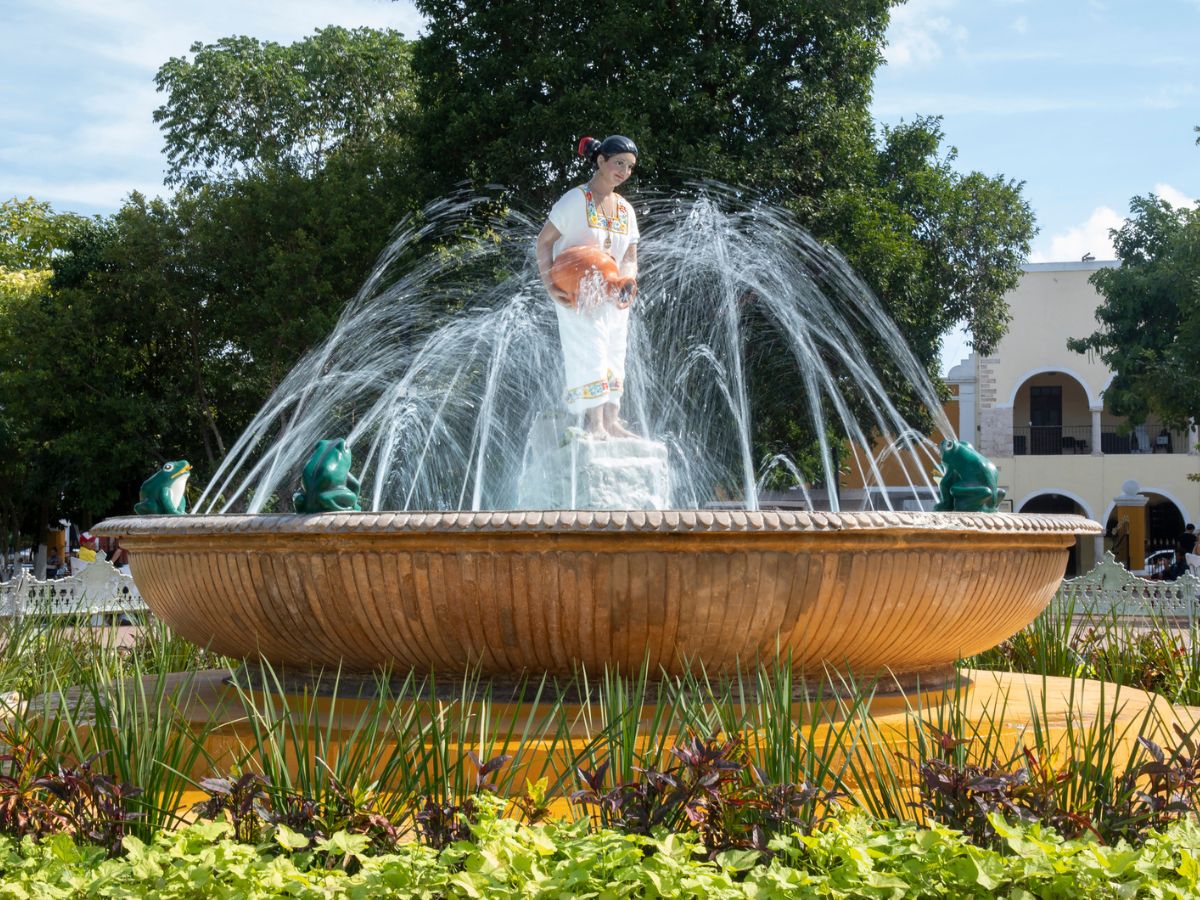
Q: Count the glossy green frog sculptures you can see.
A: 3